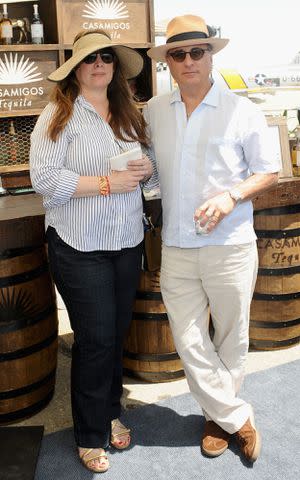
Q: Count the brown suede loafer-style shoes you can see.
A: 2